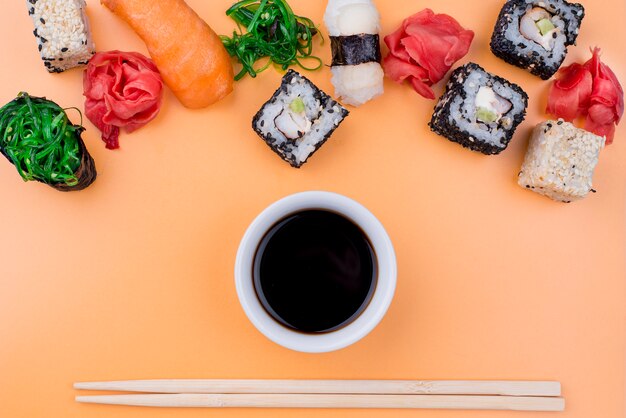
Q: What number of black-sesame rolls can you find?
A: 3